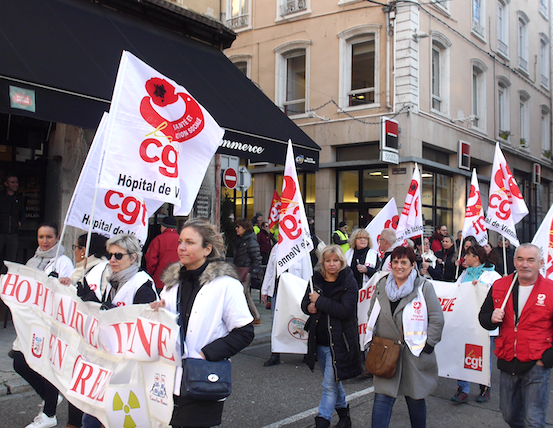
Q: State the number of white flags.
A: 8